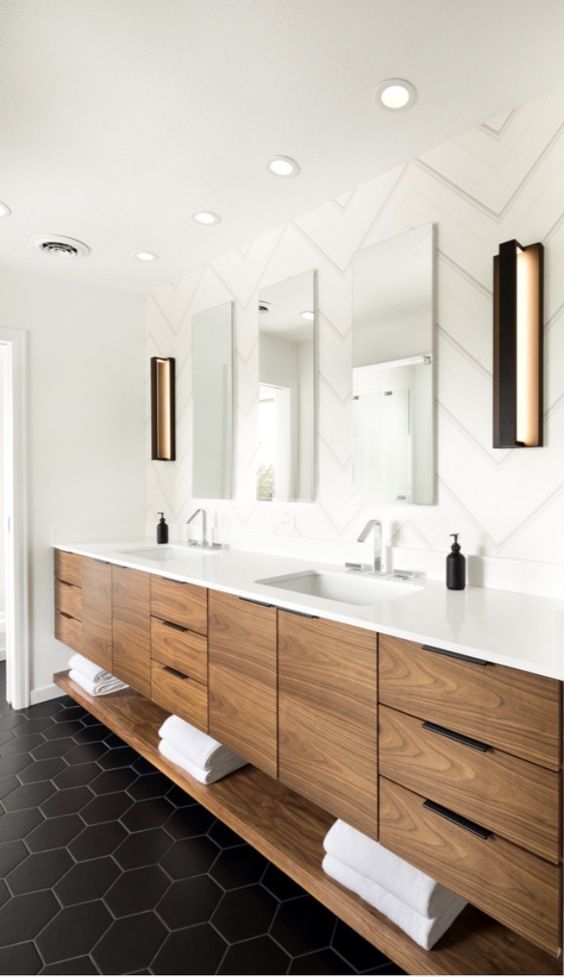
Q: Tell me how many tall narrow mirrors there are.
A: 3